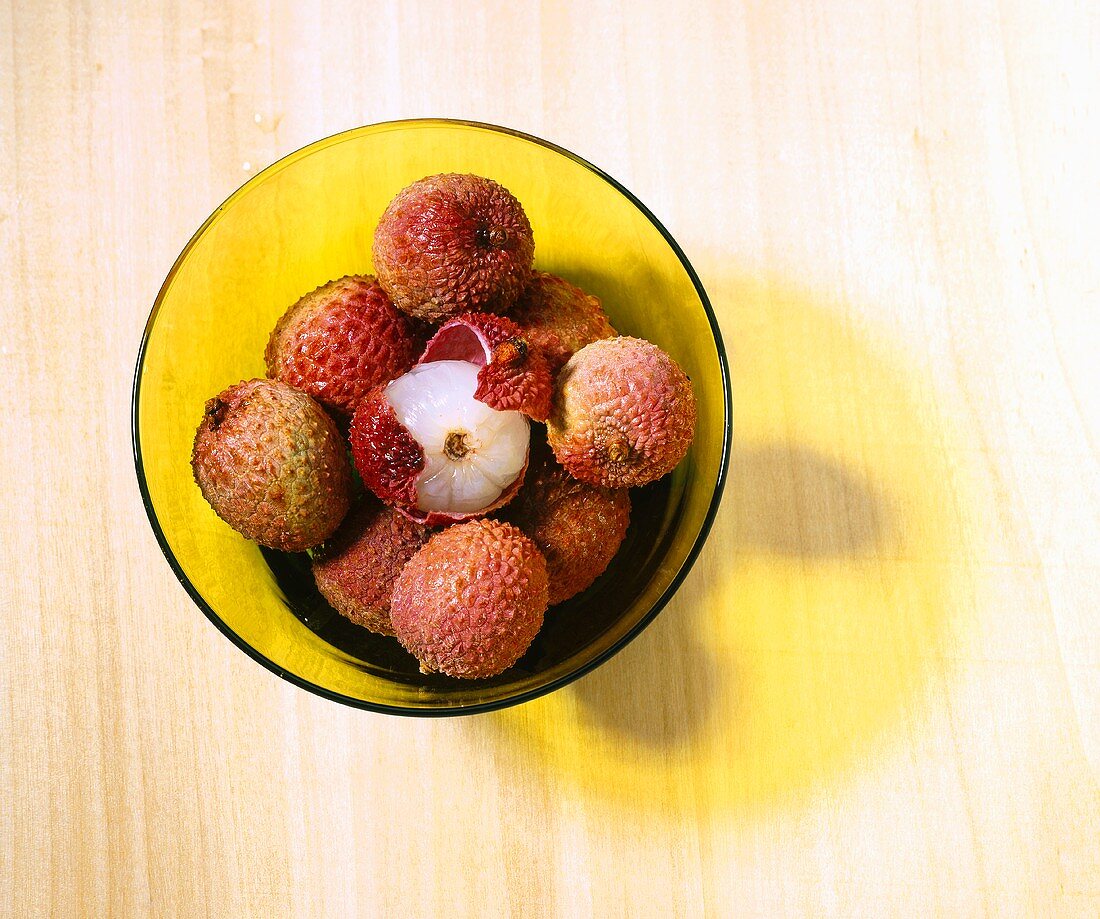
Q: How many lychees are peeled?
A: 1